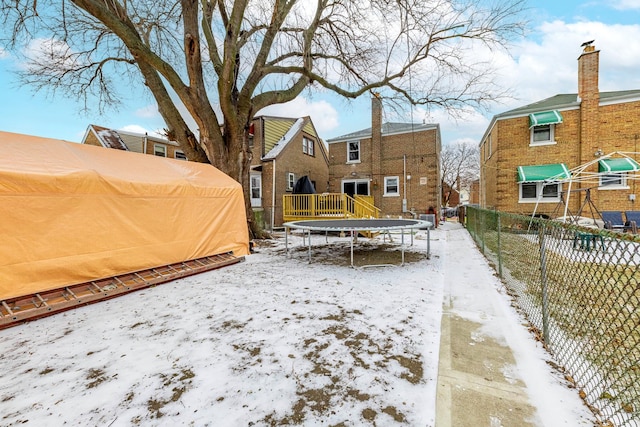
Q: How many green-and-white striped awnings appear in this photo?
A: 3